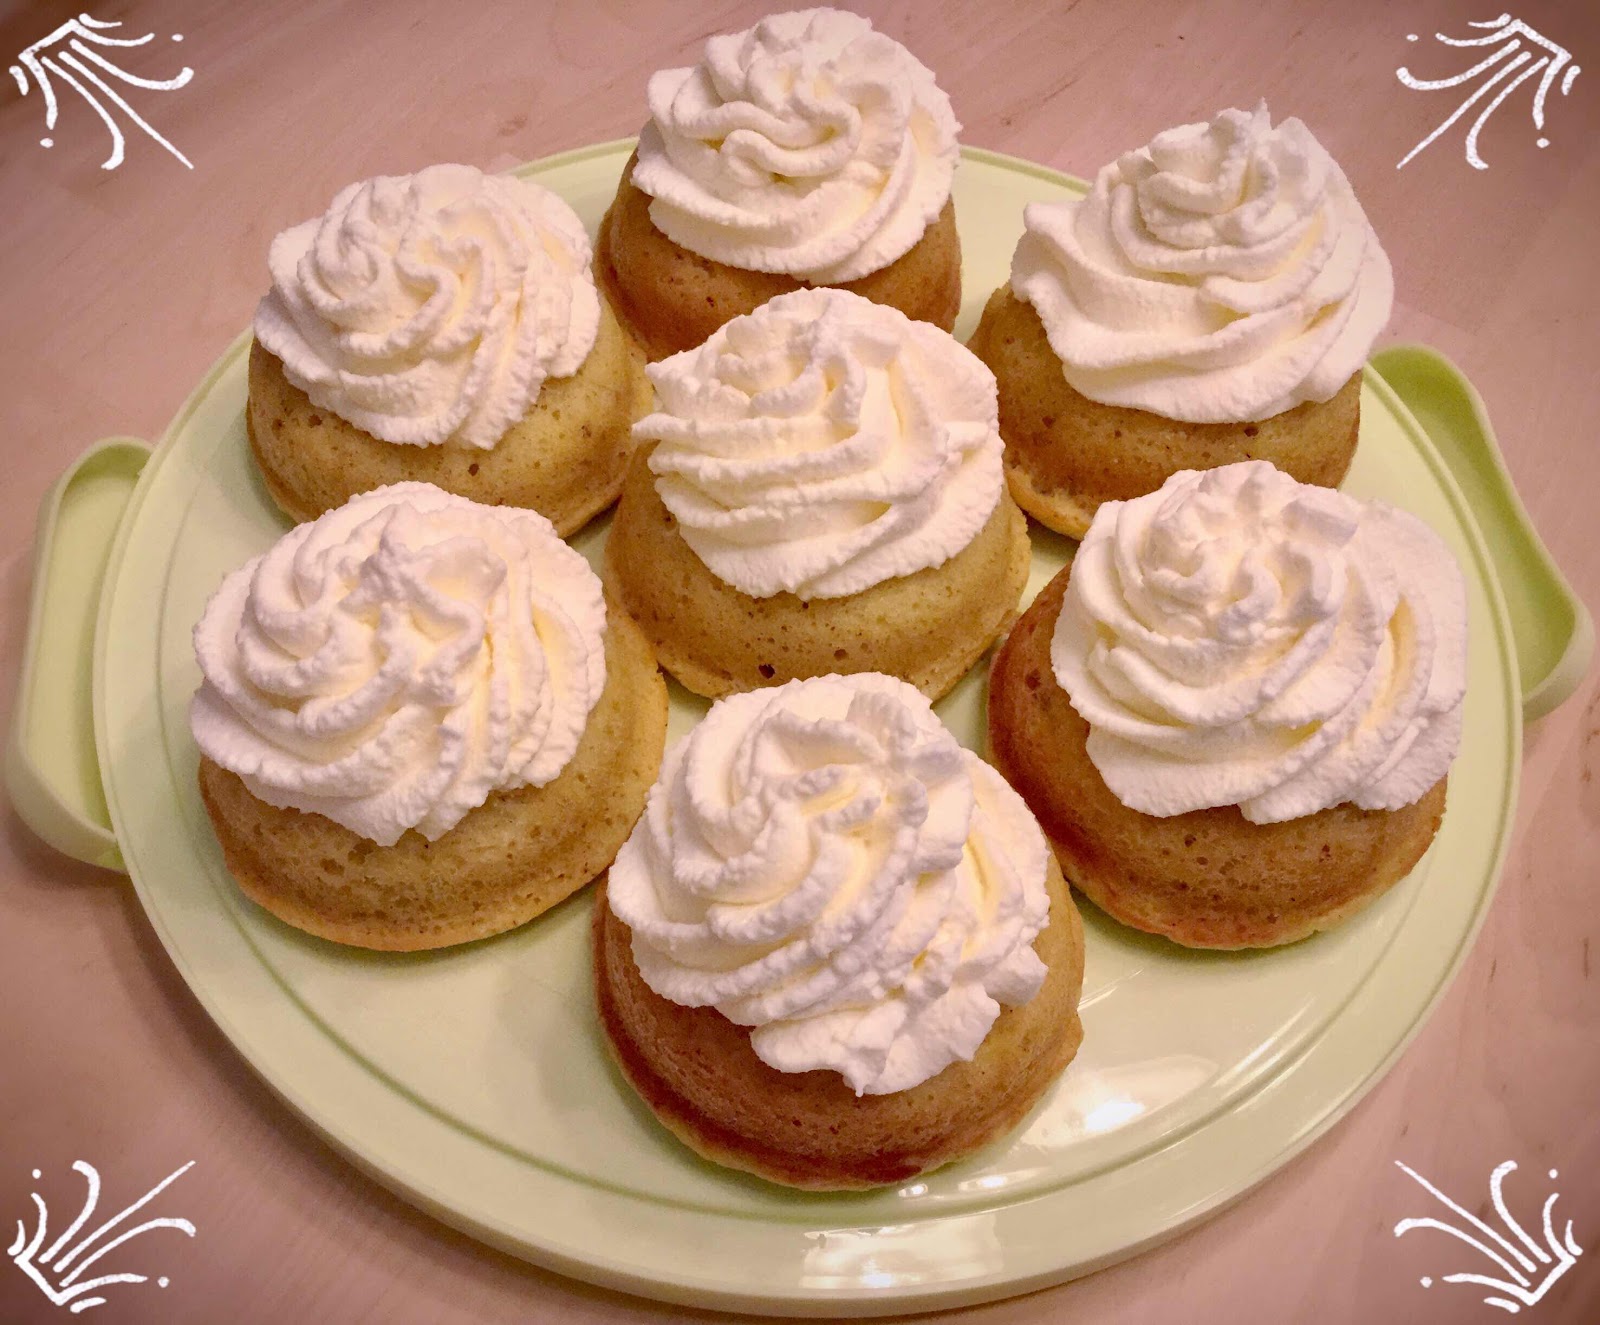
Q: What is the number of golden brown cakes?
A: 7